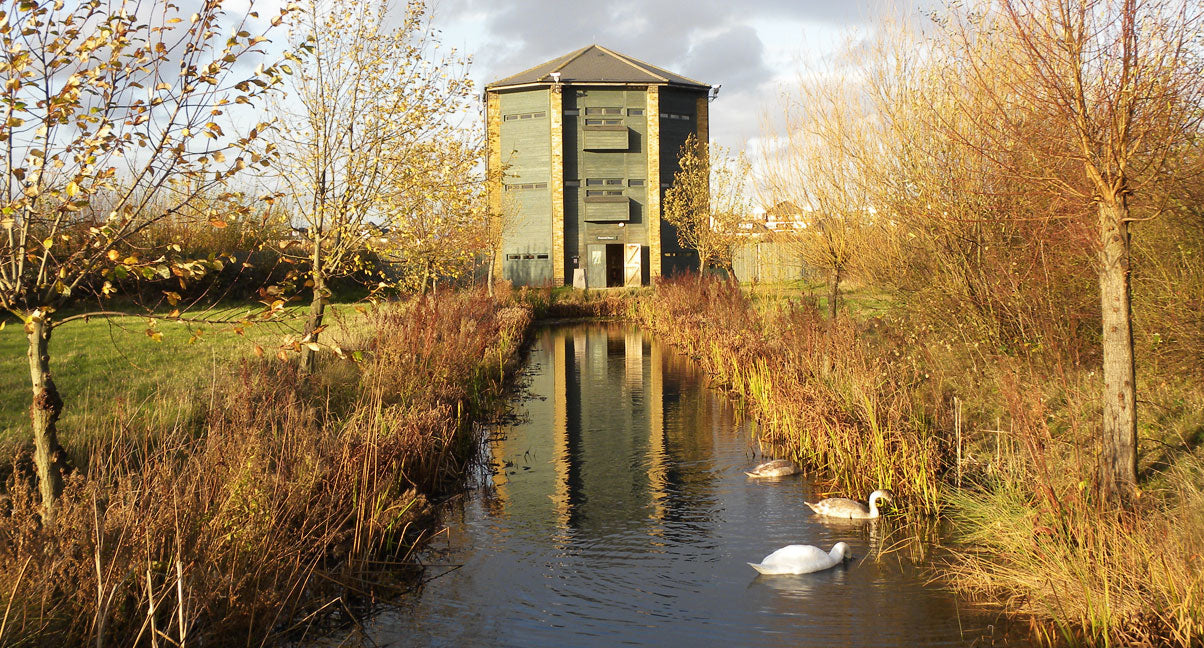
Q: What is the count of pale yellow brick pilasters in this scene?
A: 4